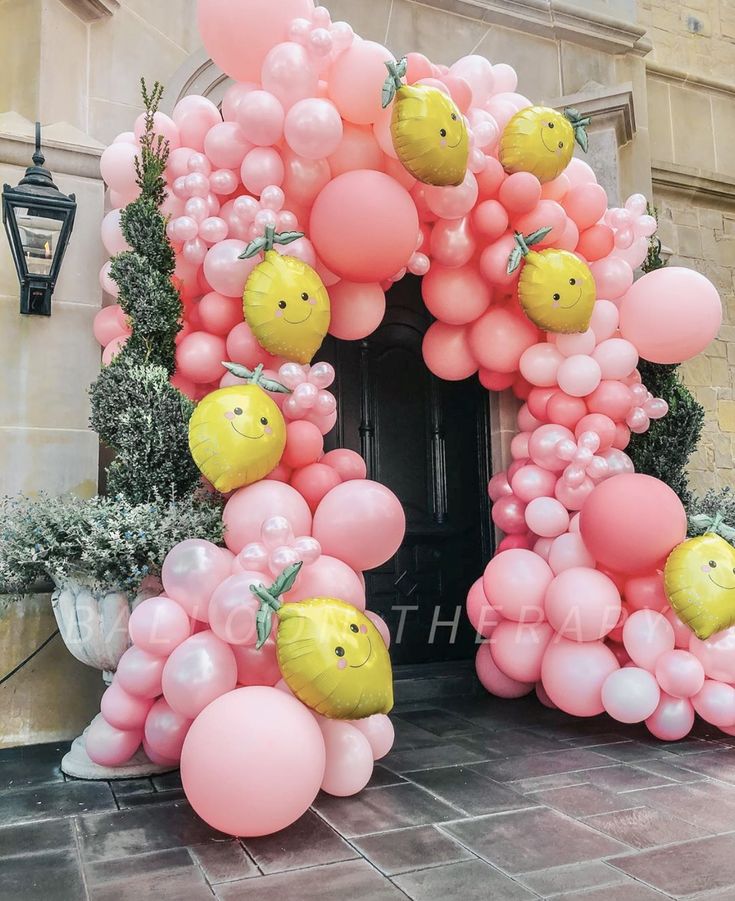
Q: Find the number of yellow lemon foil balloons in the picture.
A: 7